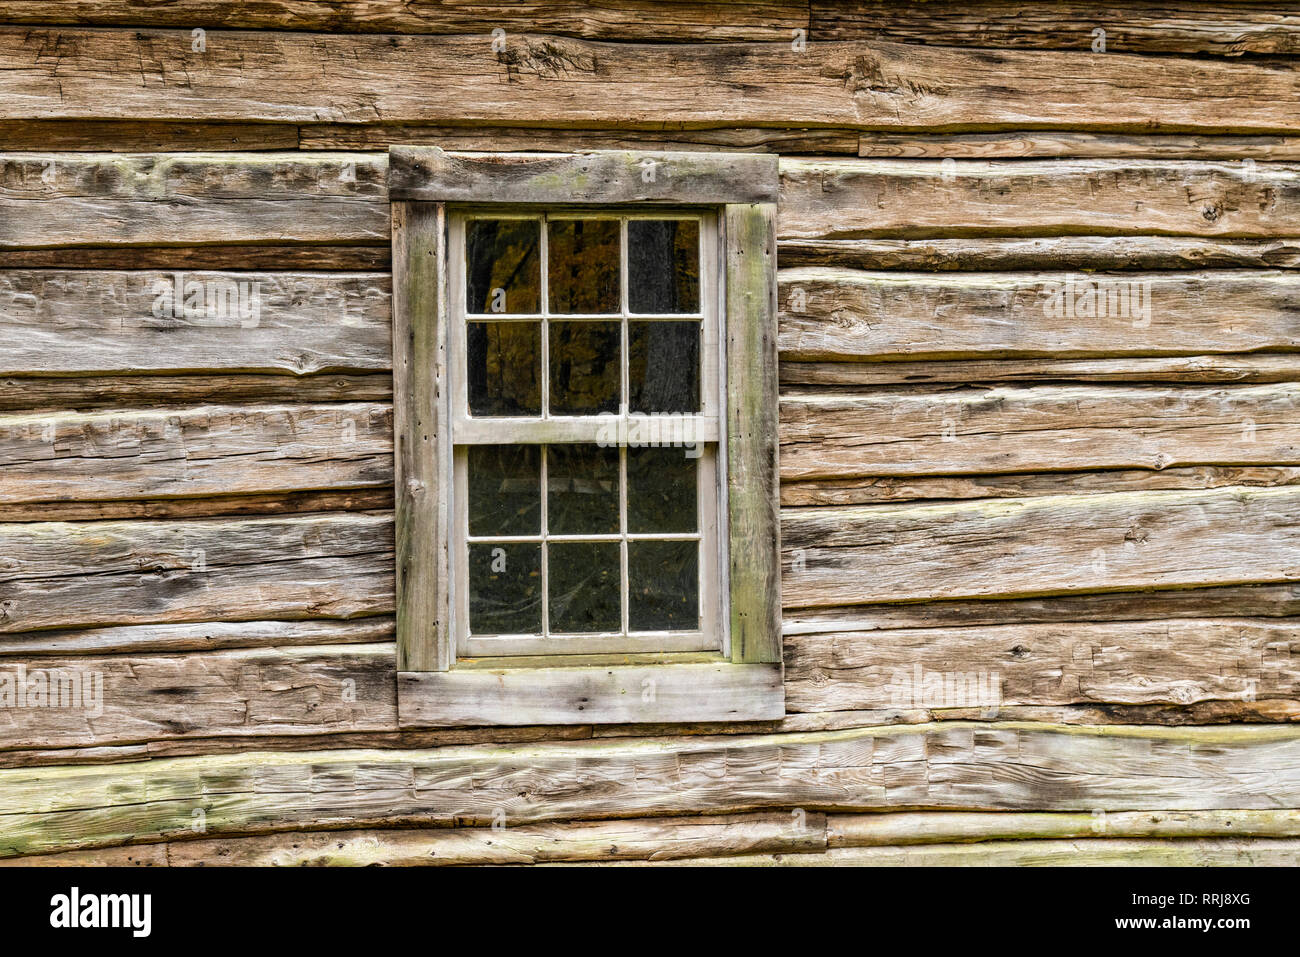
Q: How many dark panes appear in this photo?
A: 12